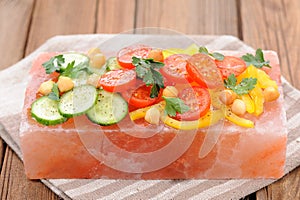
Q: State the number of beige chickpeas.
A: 11